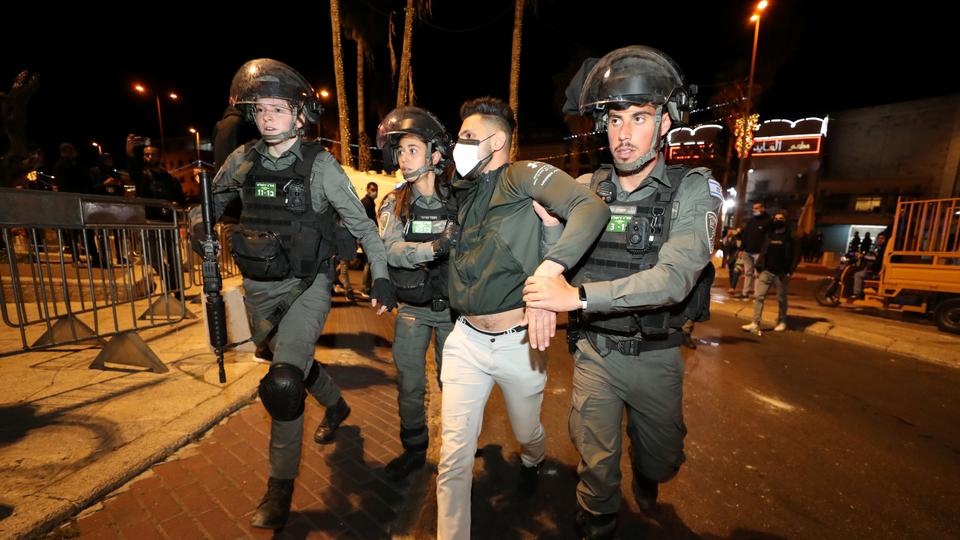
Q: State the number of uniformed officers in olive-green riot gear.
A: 3